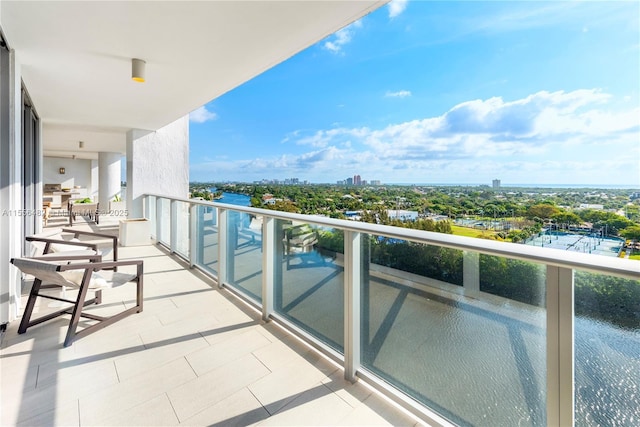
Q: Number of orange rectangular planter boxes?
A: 0